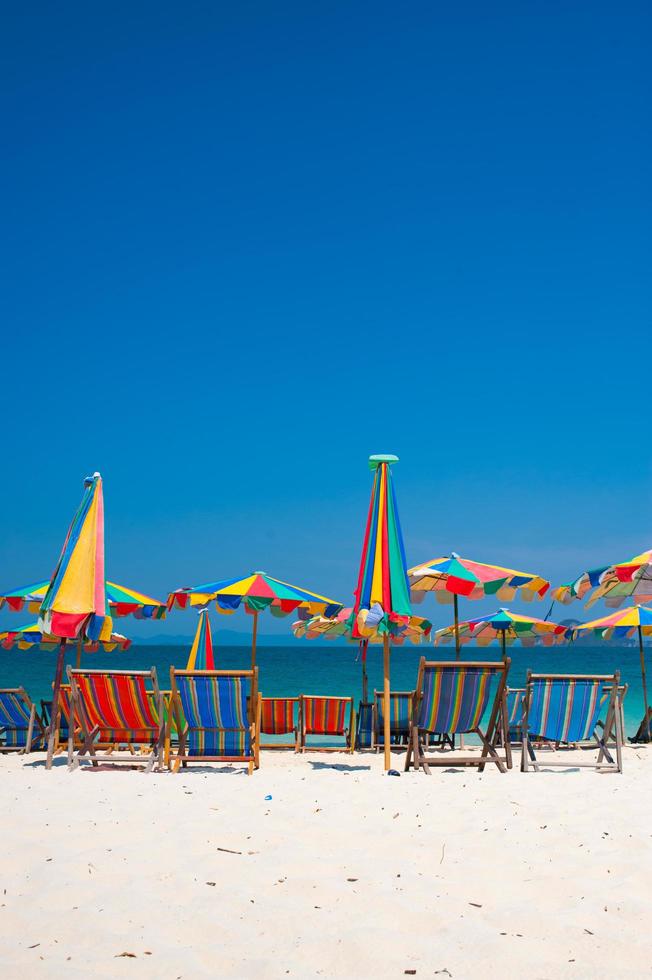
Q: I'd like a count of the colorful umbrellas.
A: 11